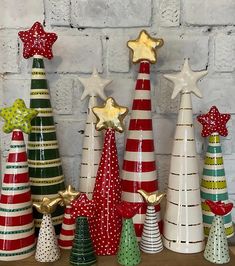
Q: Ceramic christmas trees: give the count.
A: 13